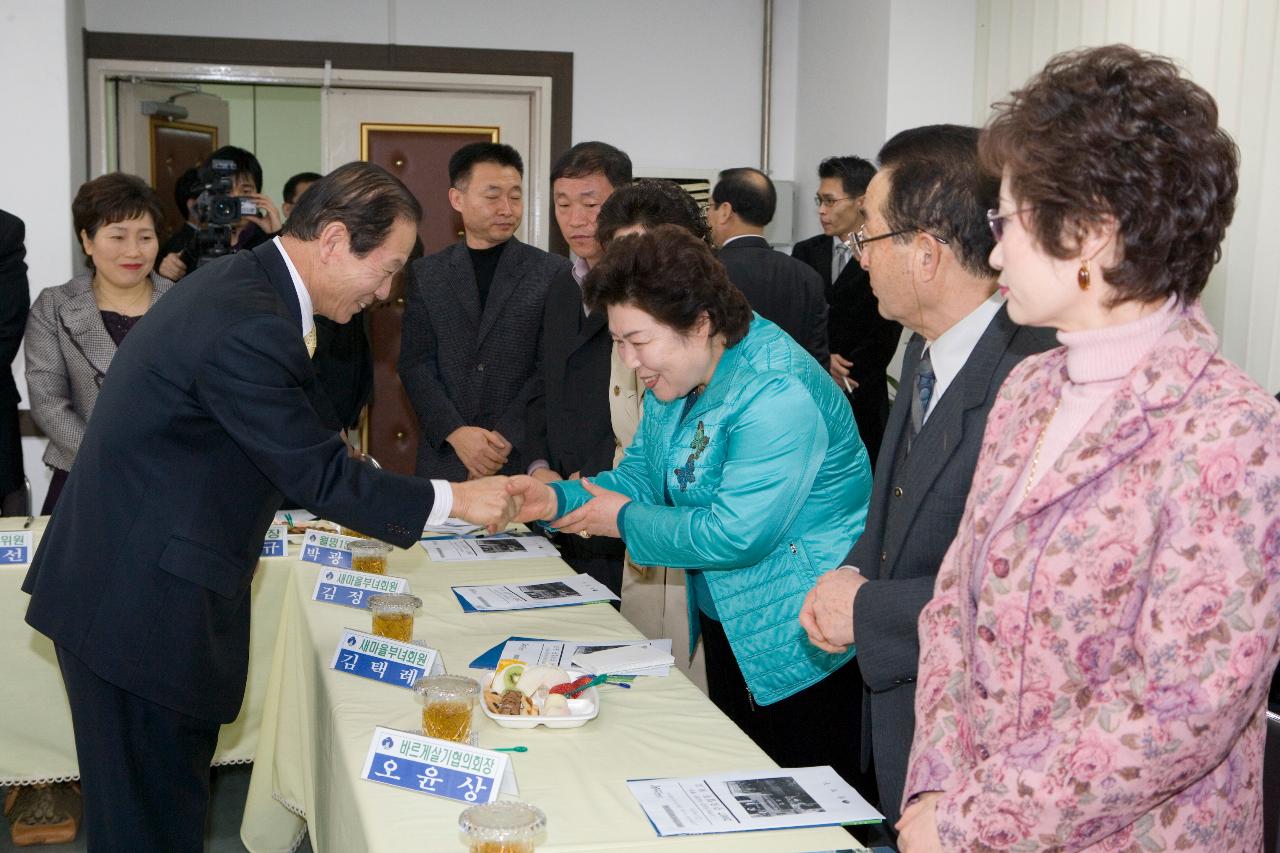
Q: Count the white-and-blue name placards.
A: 6